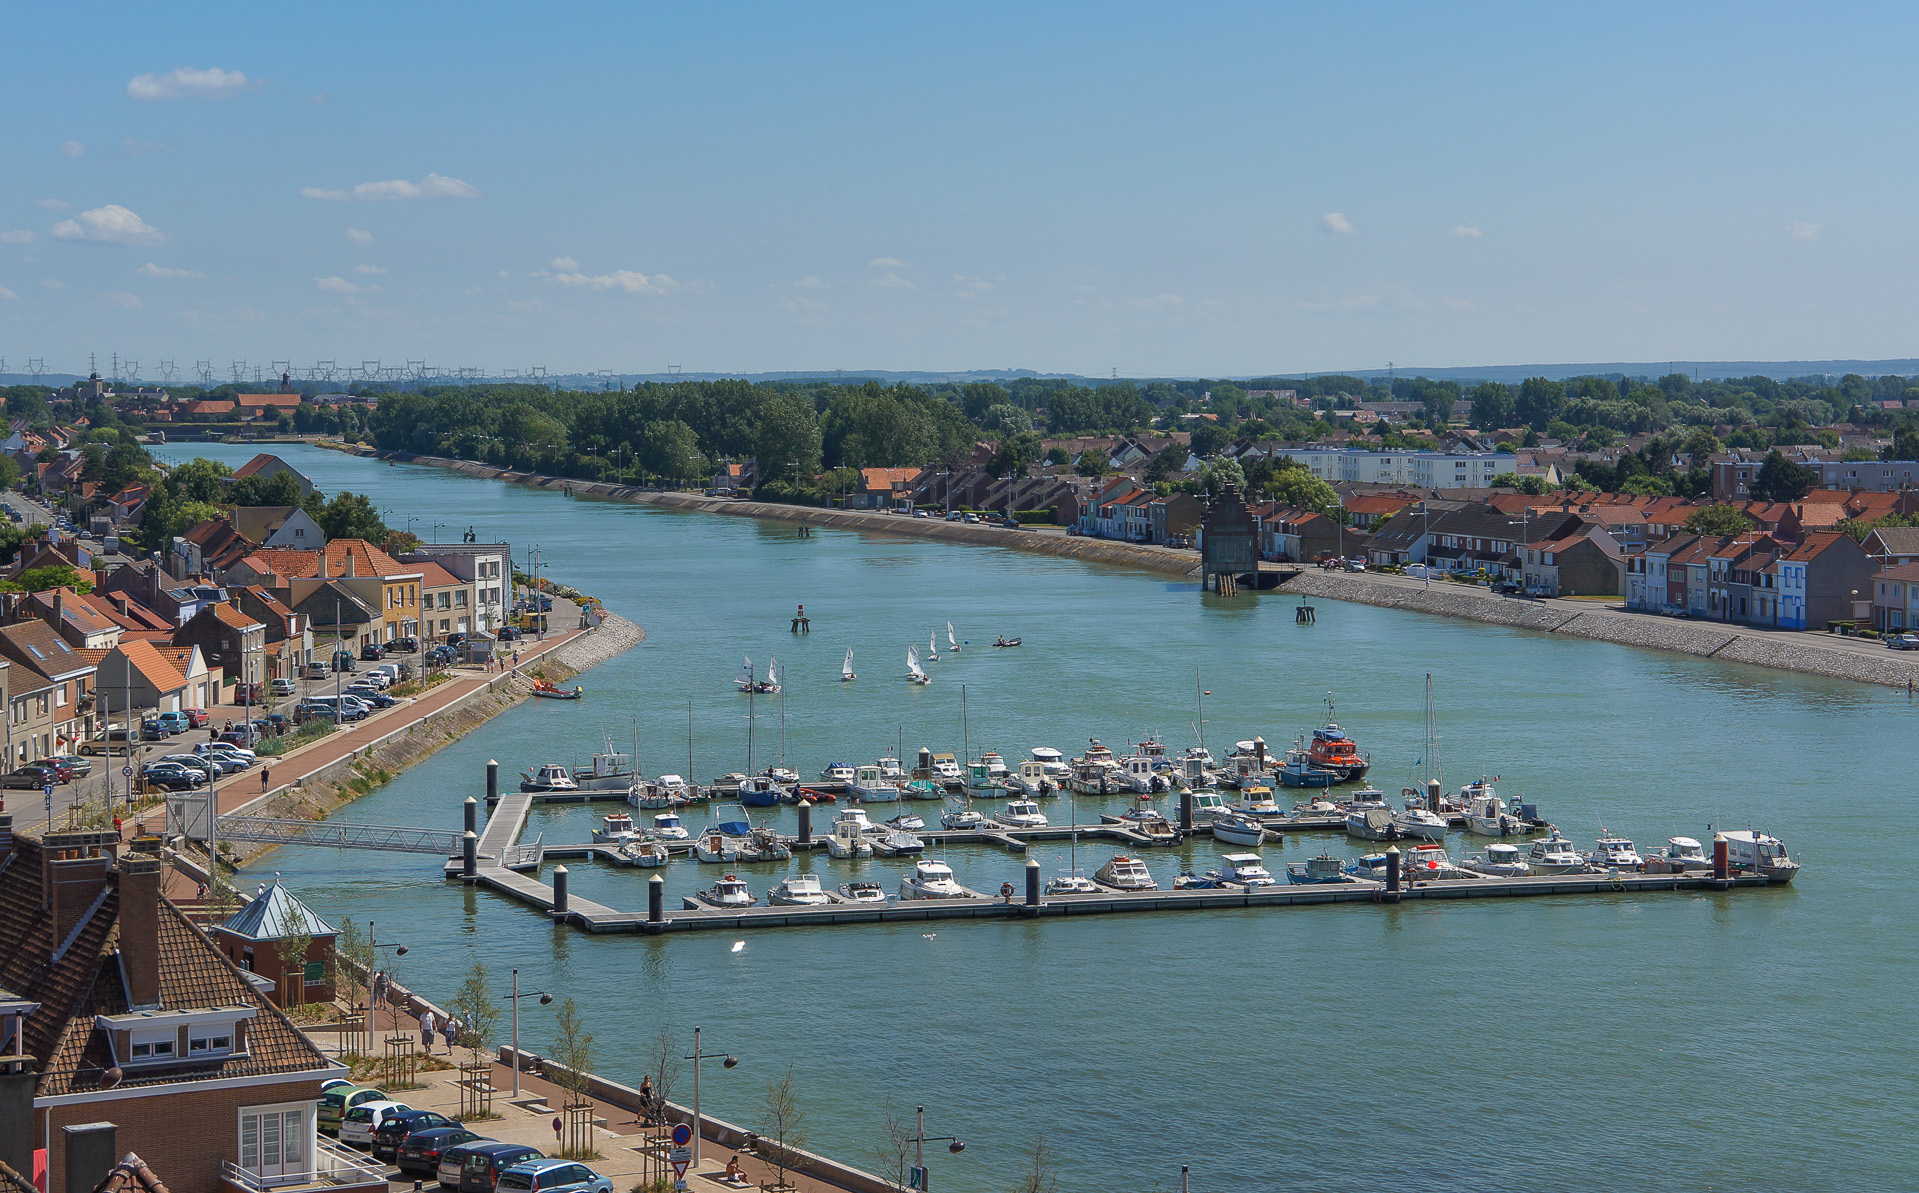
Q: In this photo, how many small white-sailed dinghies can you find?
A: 7